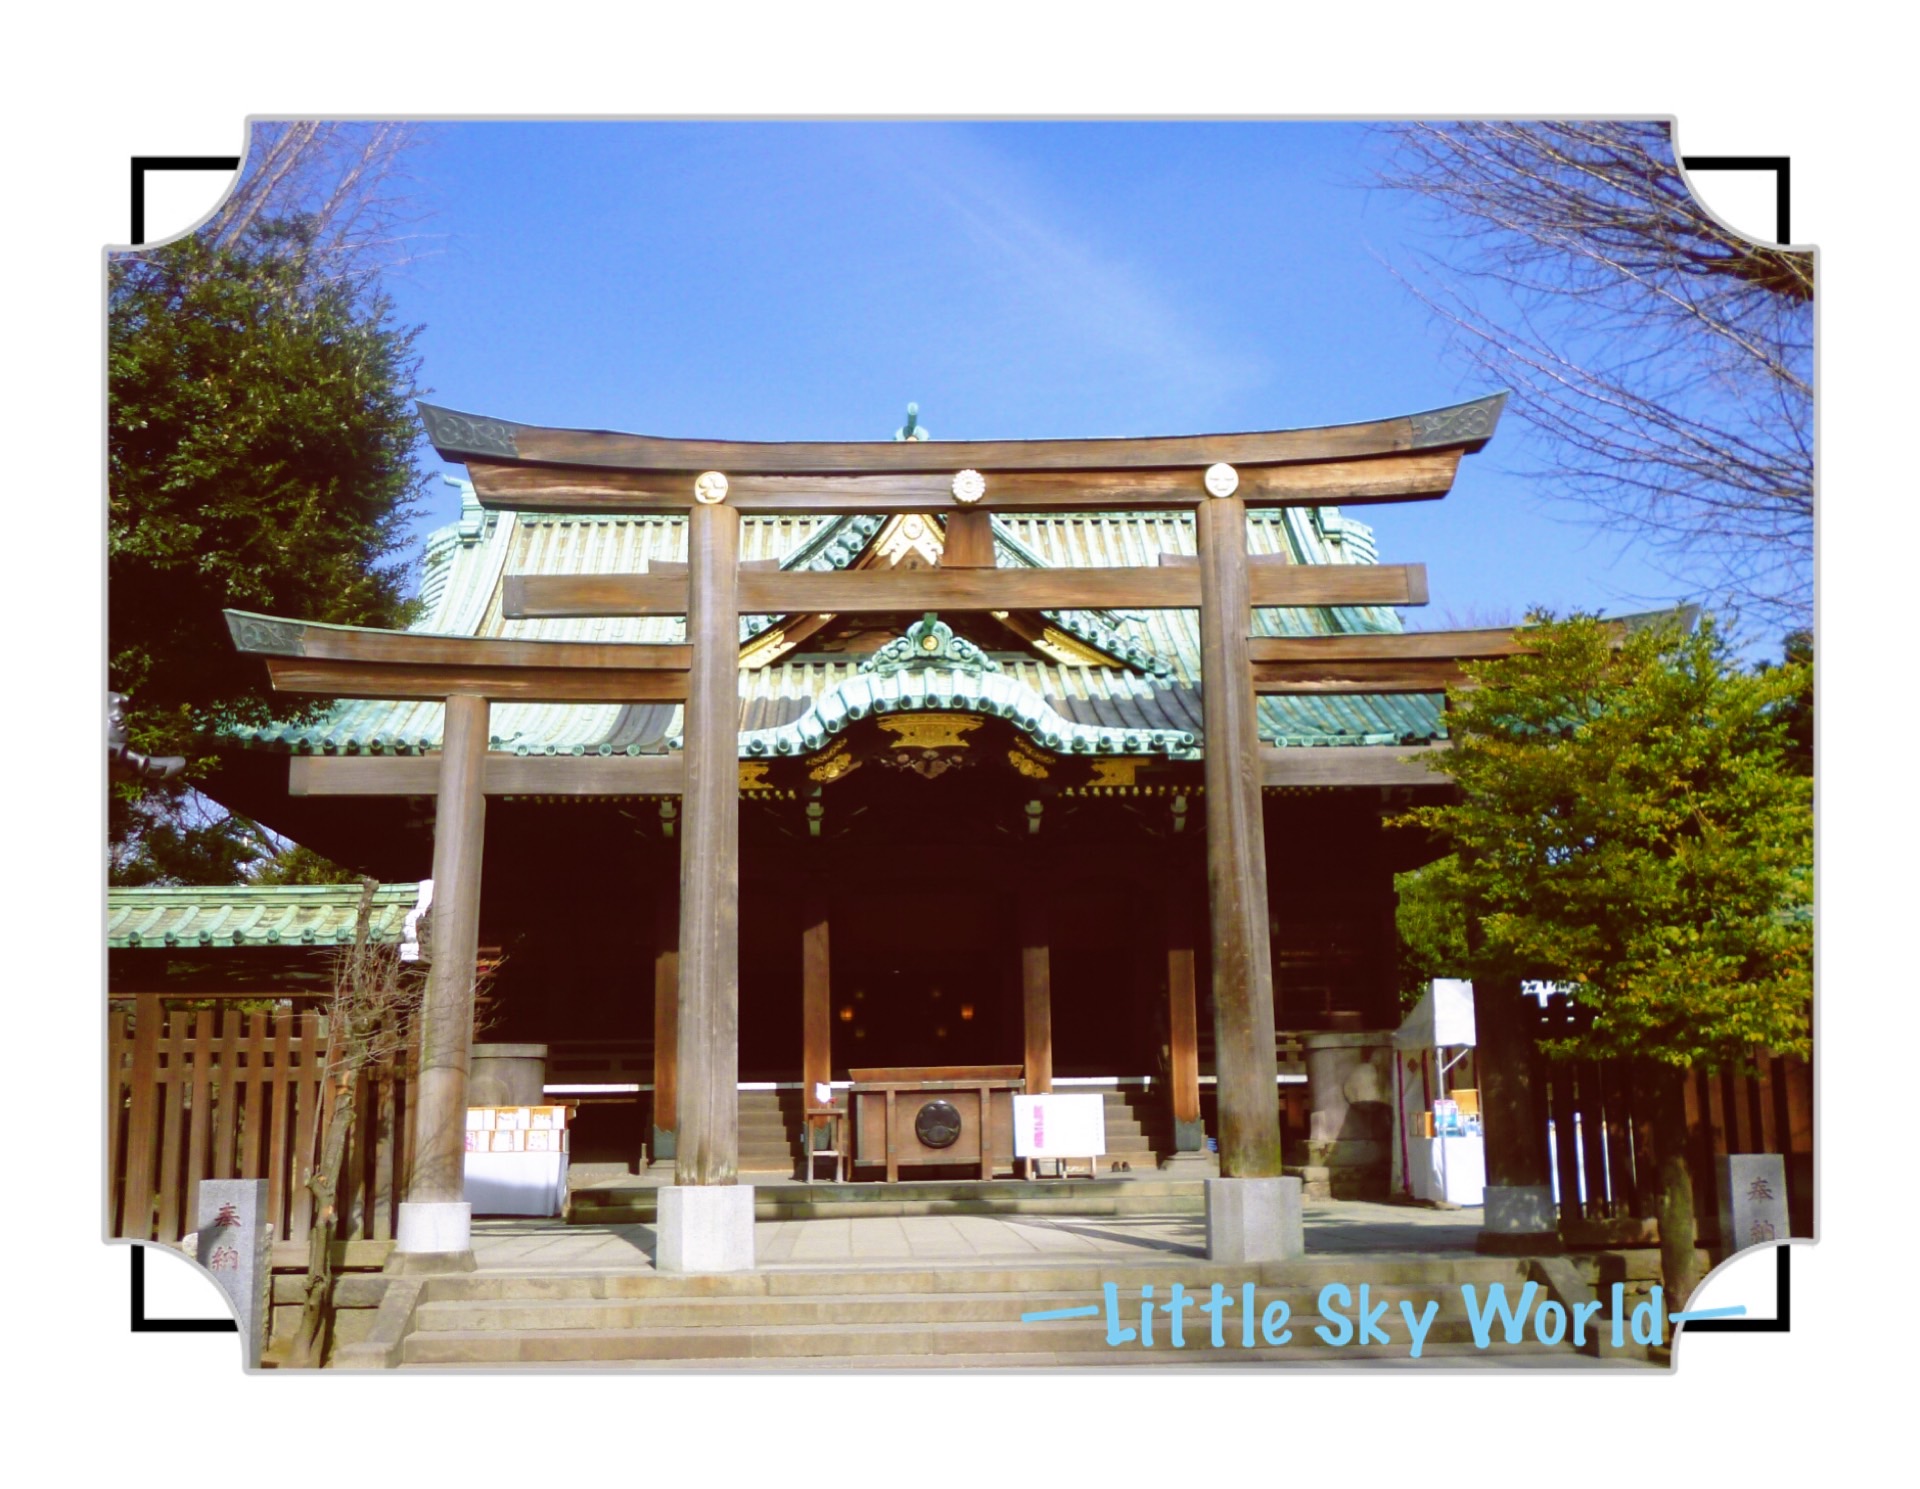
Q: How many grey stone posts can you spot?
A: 2